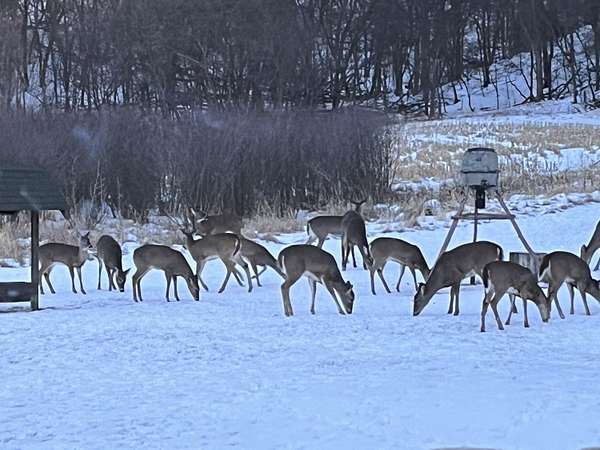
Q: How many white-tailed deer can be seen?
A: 14